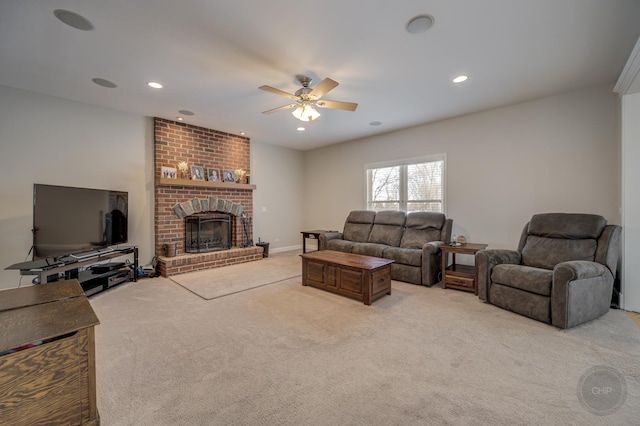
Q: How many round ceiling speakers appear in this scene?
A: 5